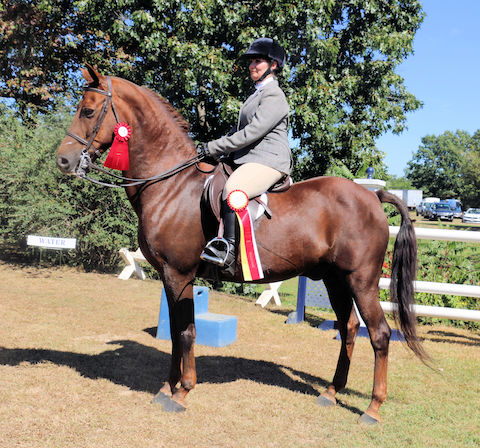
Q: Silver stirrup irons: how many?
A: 1